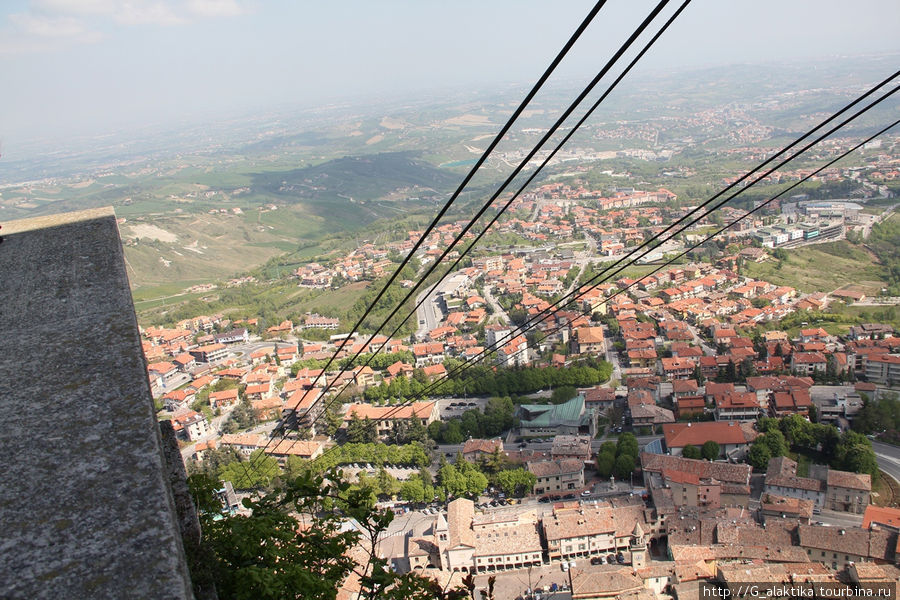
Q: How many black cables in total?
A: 6